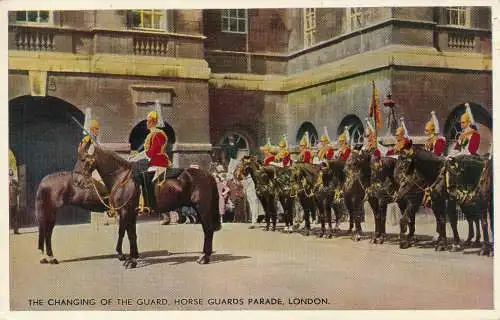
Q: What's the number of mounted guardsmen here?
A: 11